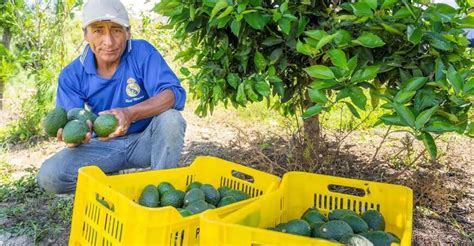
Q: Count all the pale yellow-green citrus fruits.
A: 0